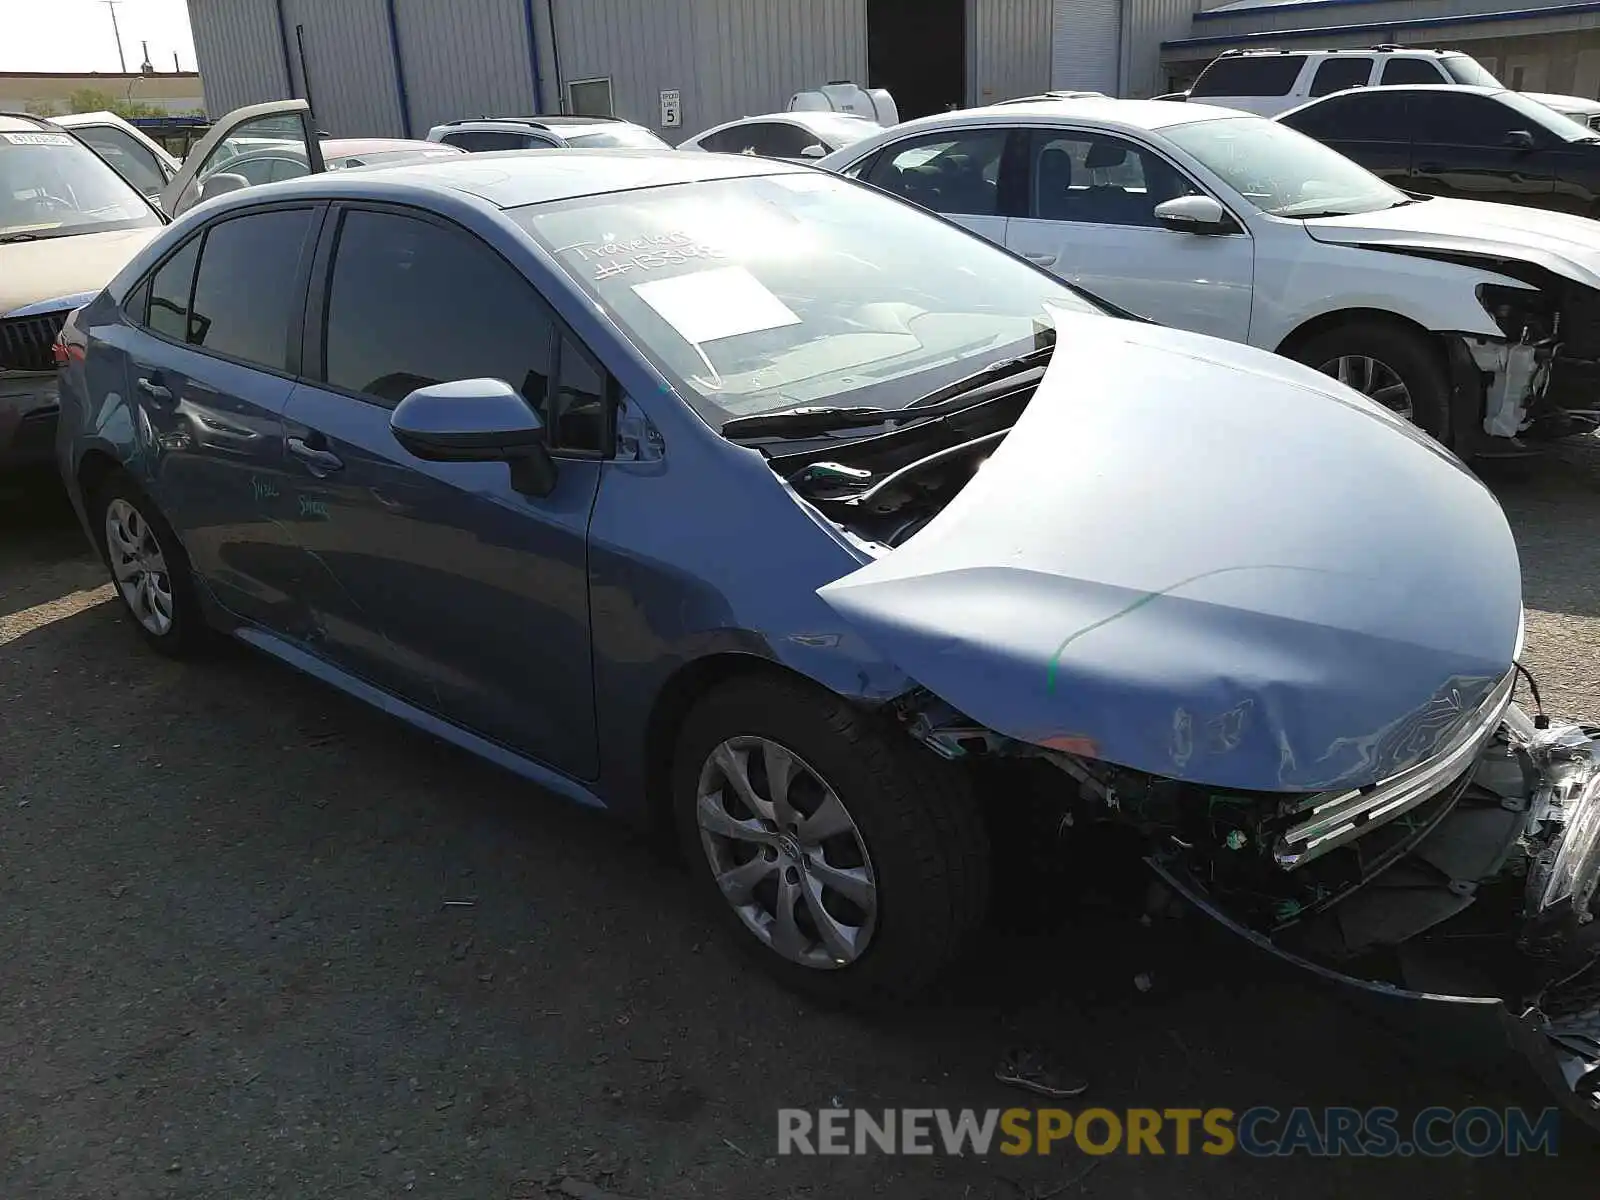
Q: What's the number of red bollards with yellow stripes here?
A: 0